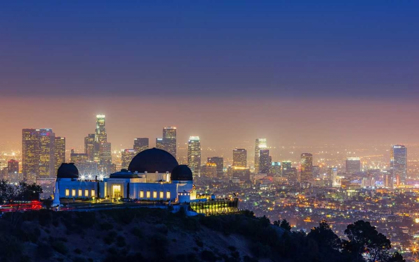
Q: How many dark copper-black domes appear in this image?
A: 3